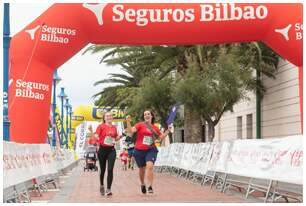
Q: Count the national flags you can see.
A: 0